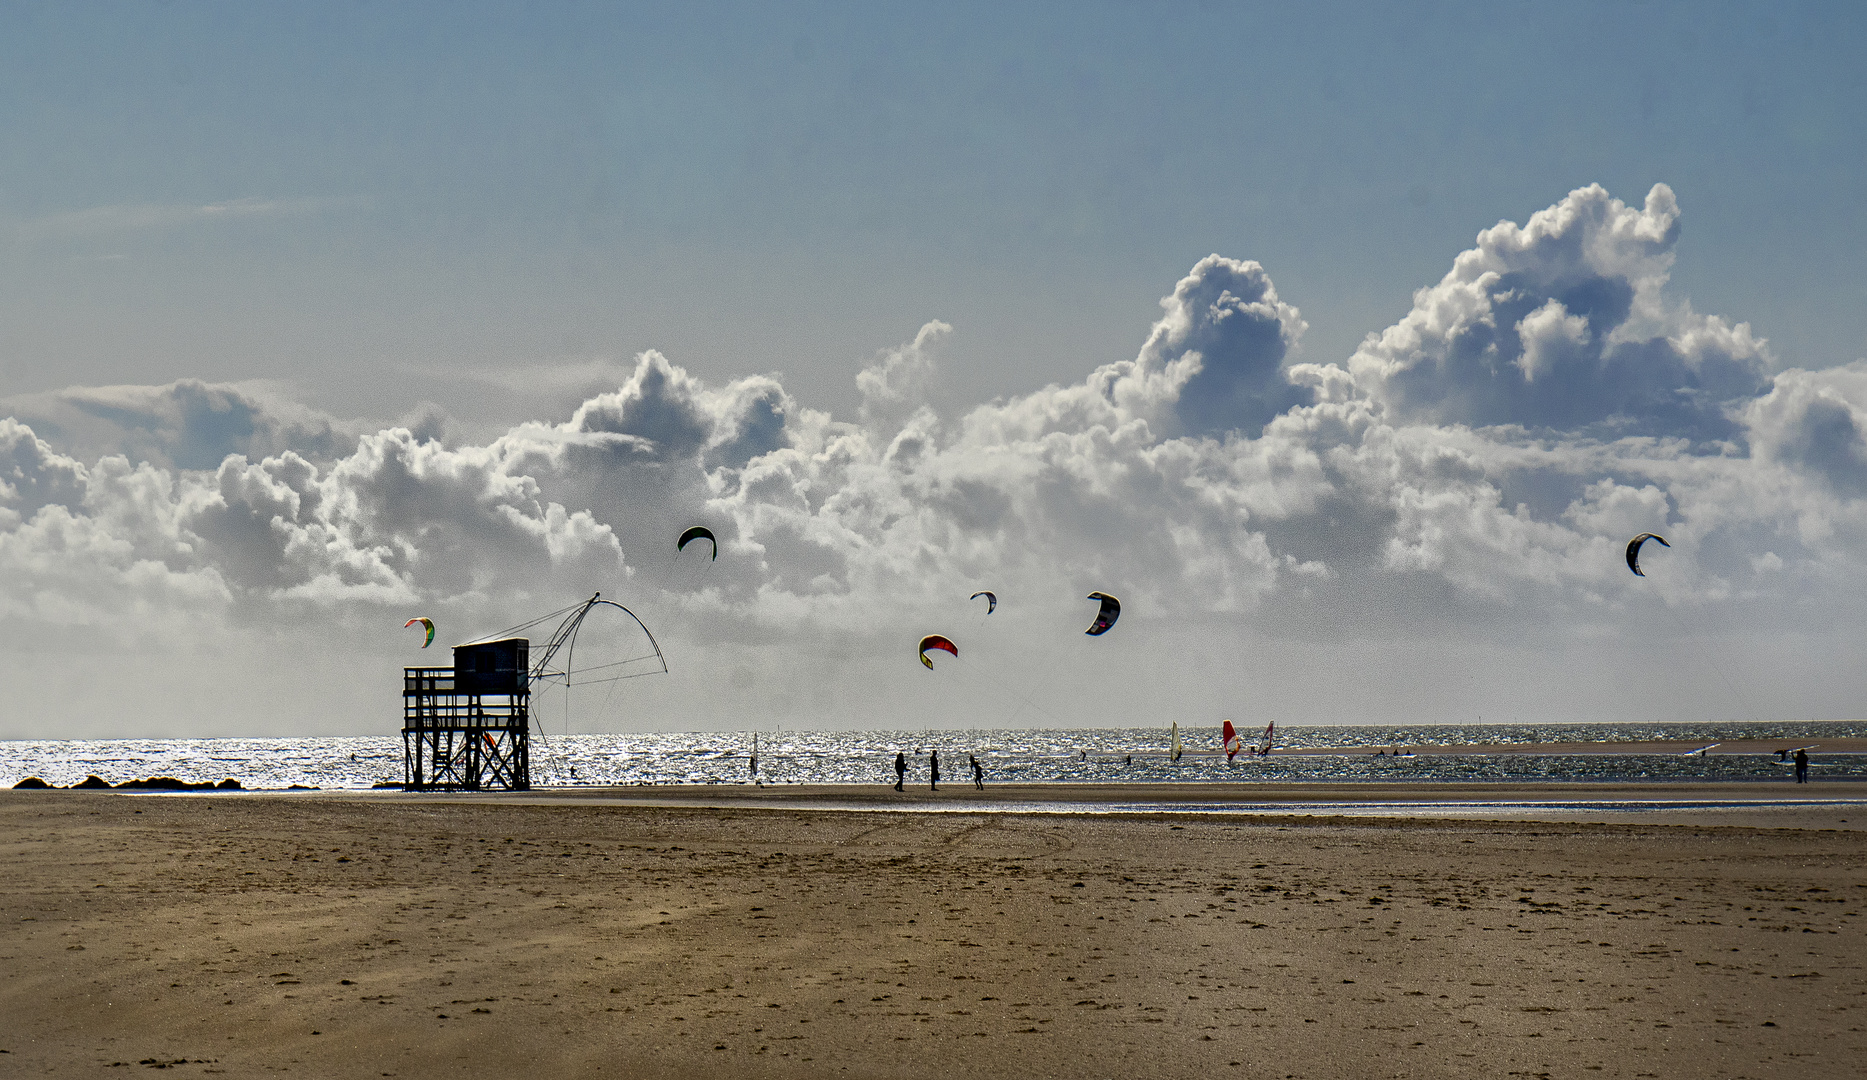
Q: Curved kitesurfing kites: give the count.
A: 6